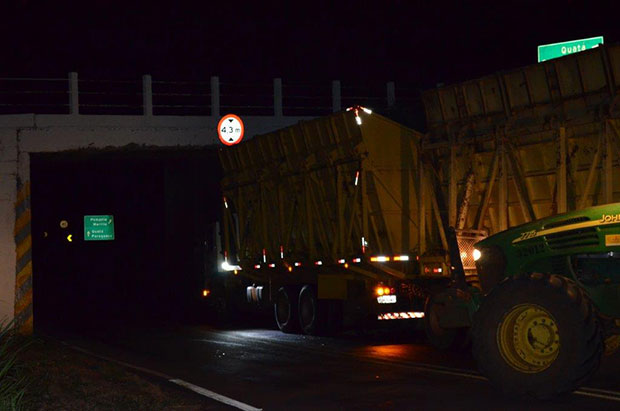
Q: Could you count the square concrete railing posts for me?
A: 6